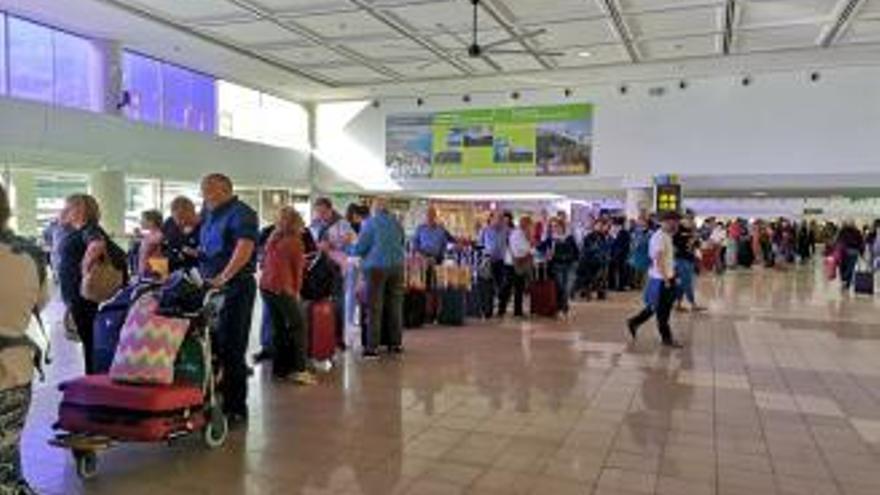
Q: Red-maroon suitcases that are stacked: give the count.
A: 2